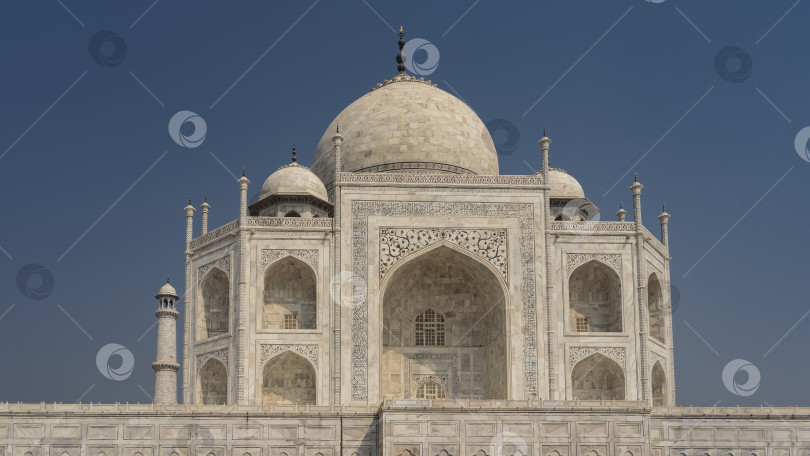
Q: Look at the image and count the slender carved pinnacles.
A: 8